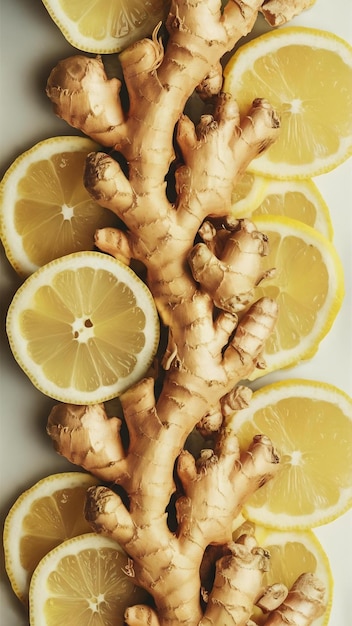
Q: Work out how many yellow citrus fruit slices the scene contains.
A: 11